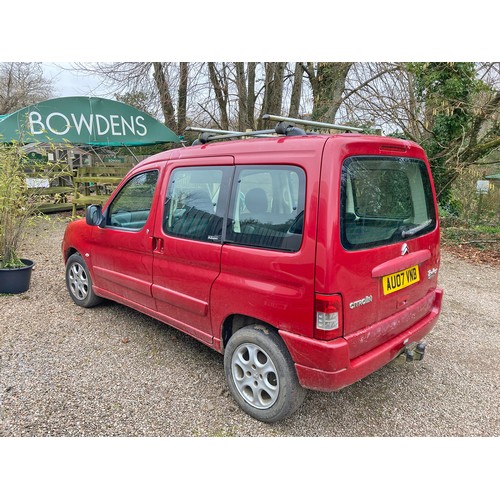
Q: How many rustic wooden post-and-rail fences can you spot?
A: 1